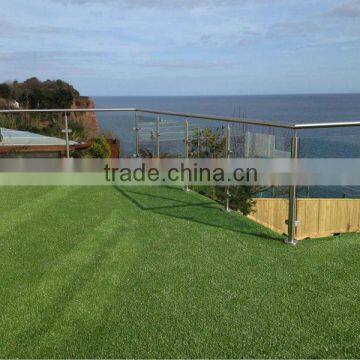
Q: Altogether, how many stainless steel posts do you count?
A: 6